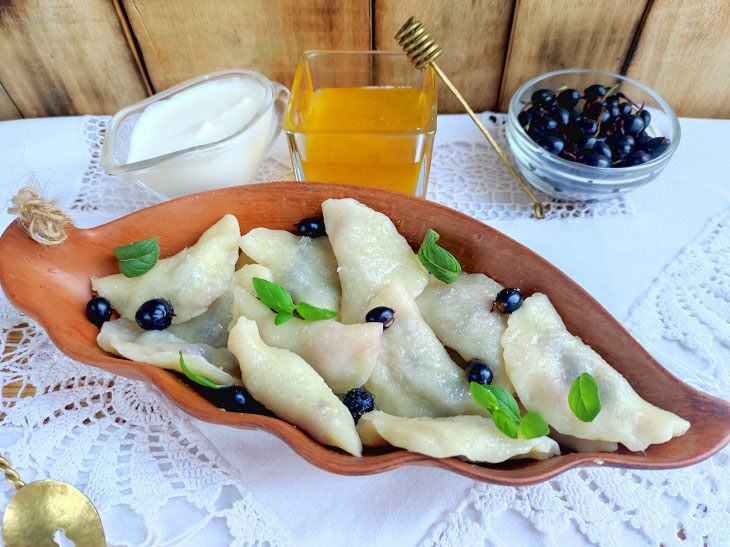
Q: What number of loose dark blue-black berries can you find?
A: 8